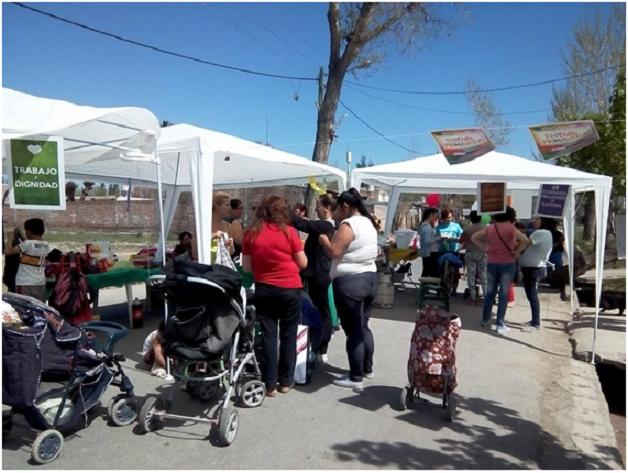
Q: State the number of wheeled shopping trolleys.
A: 1